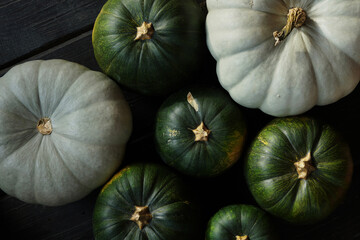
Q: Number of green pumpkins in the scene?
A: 5